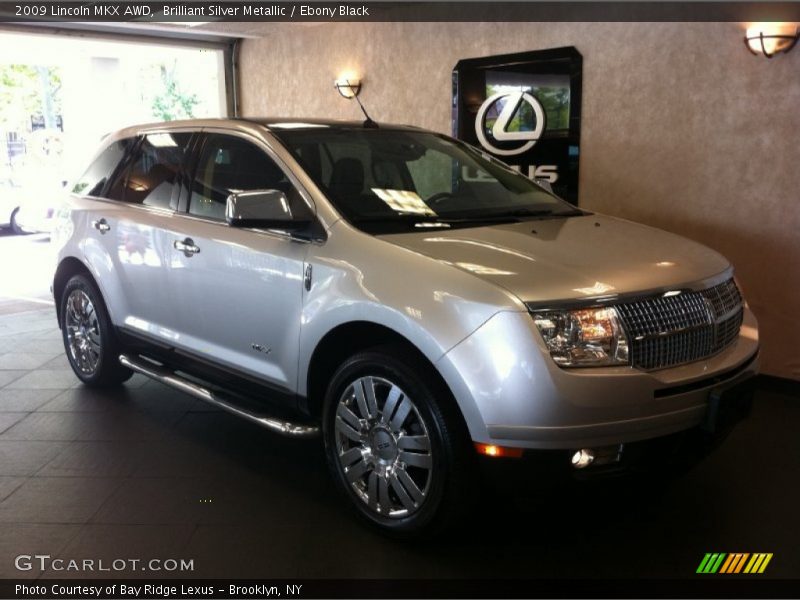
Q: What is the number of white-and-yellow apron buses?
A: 0